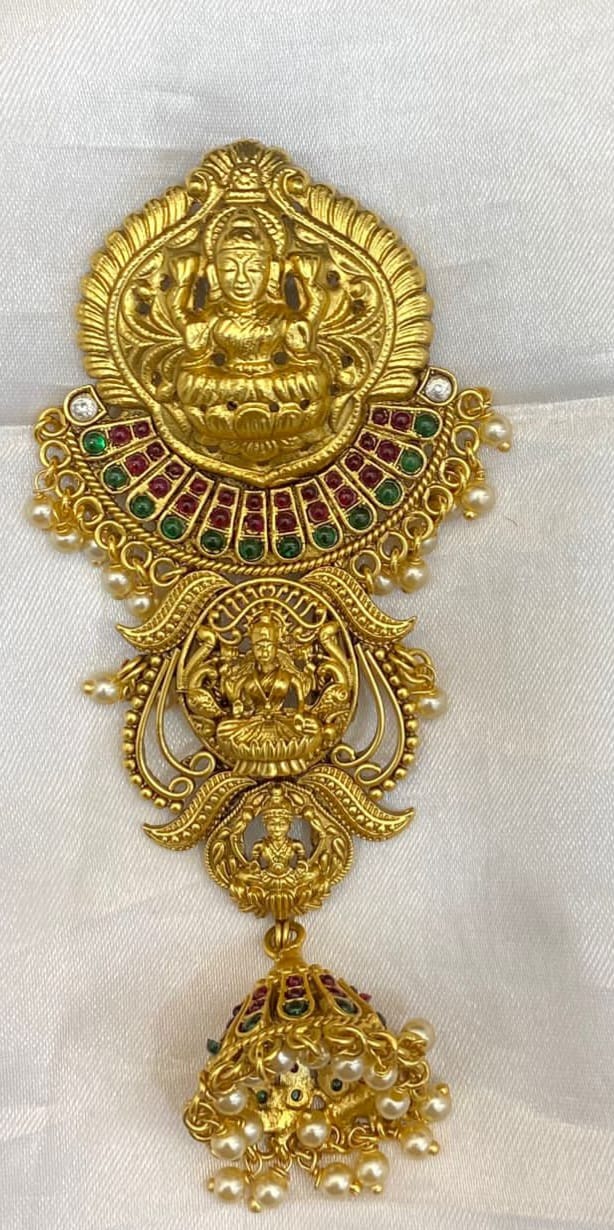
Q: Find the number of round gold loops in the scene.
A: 14